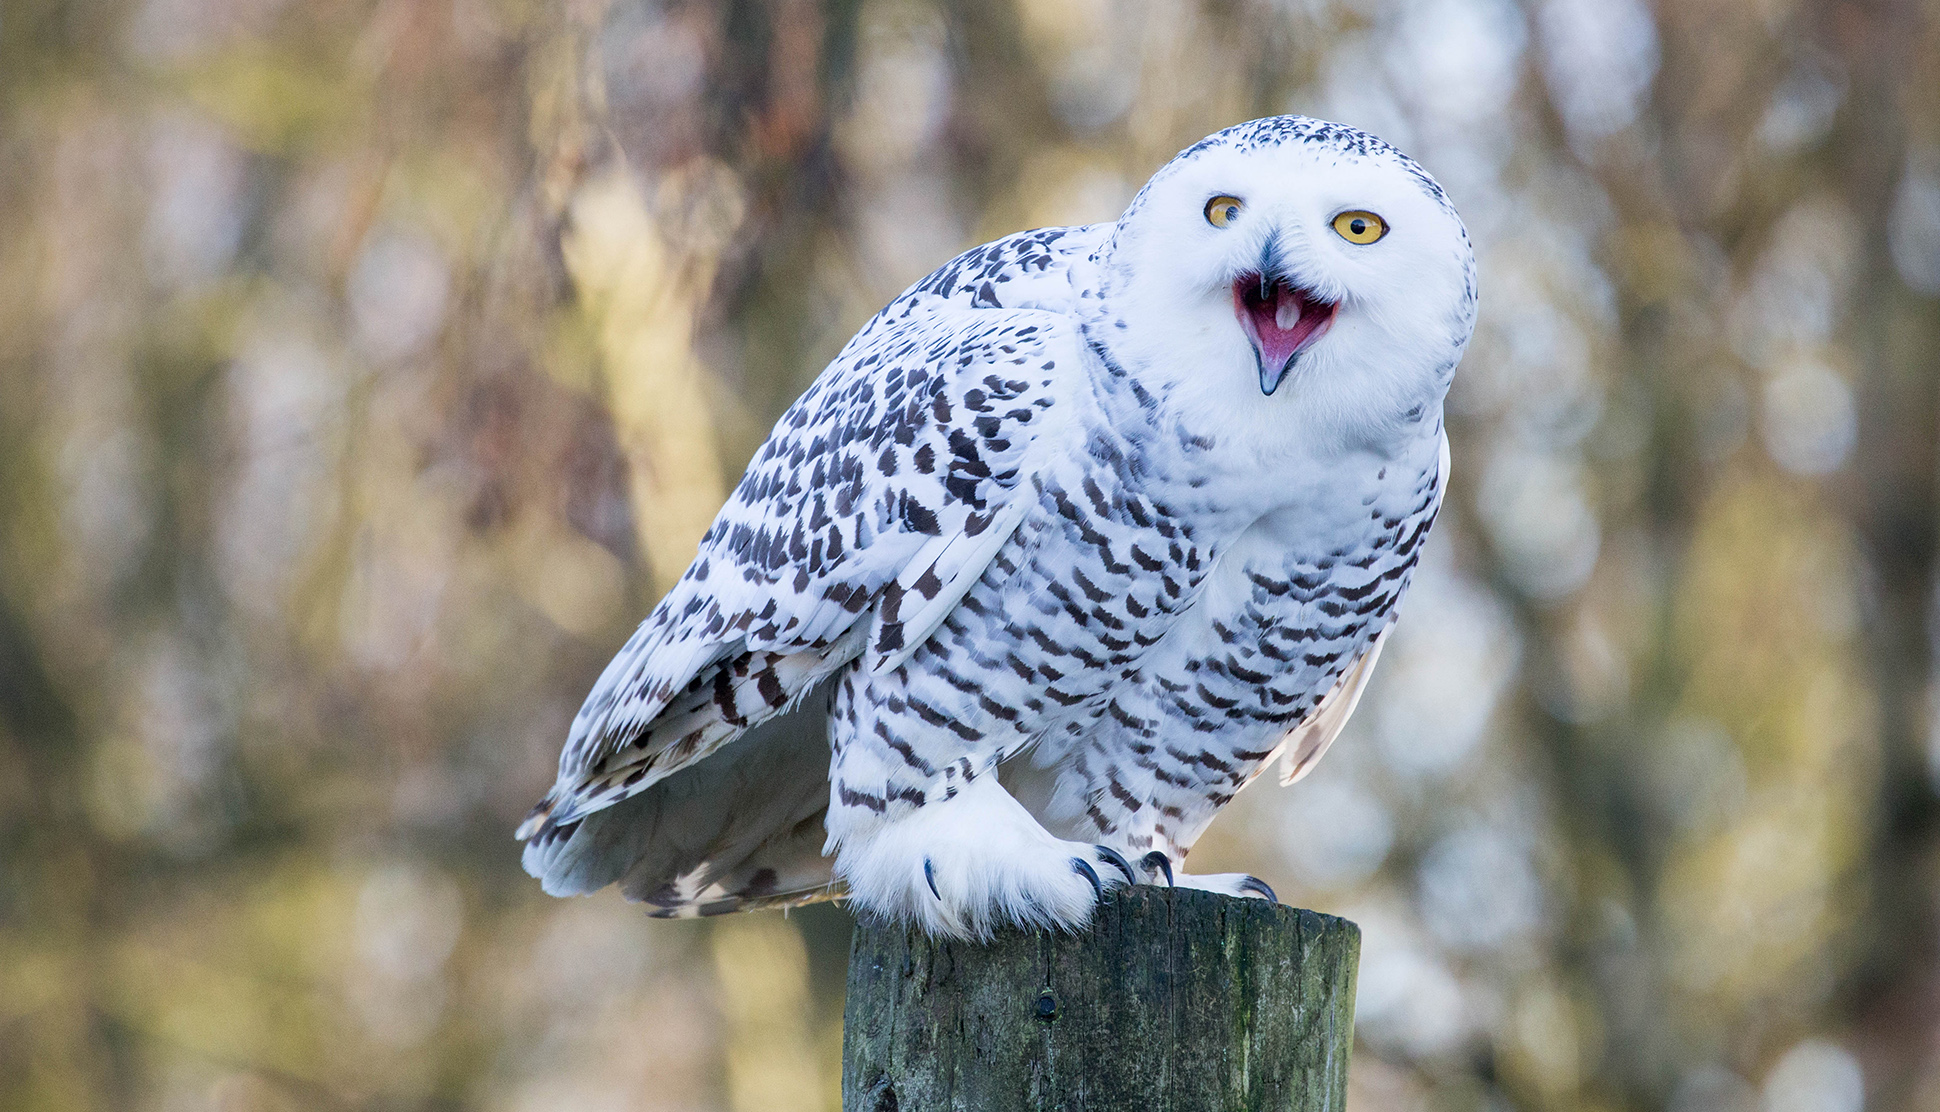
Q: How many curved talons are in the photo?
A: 5